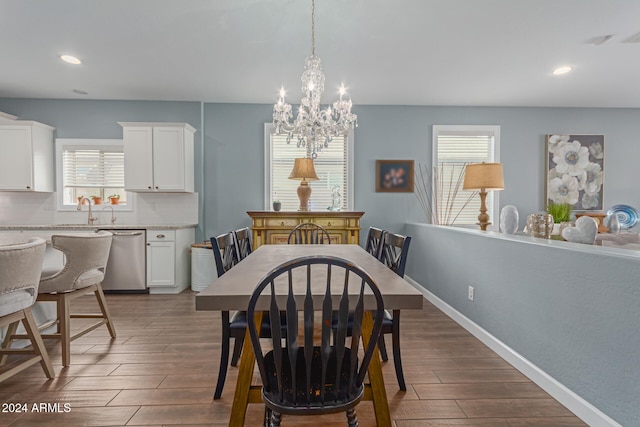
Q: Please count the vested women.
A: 0